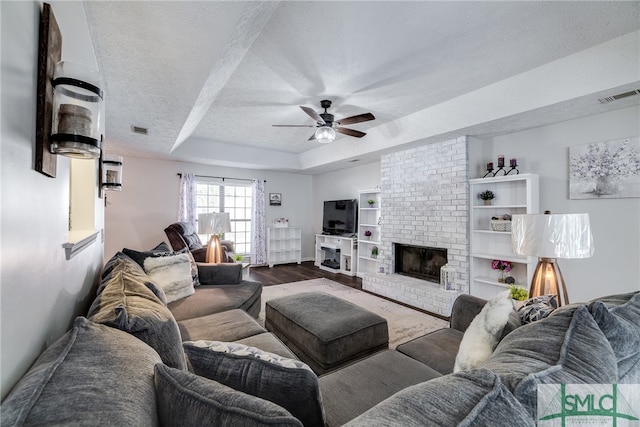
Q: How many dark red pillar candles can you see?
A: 3